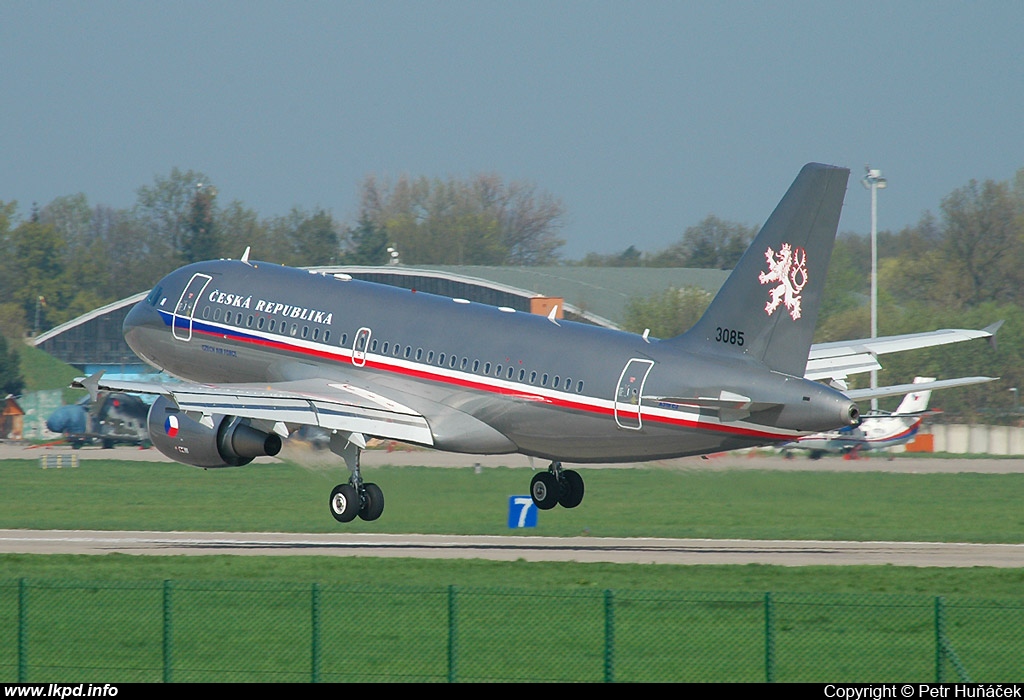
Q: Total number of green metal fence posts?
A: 7